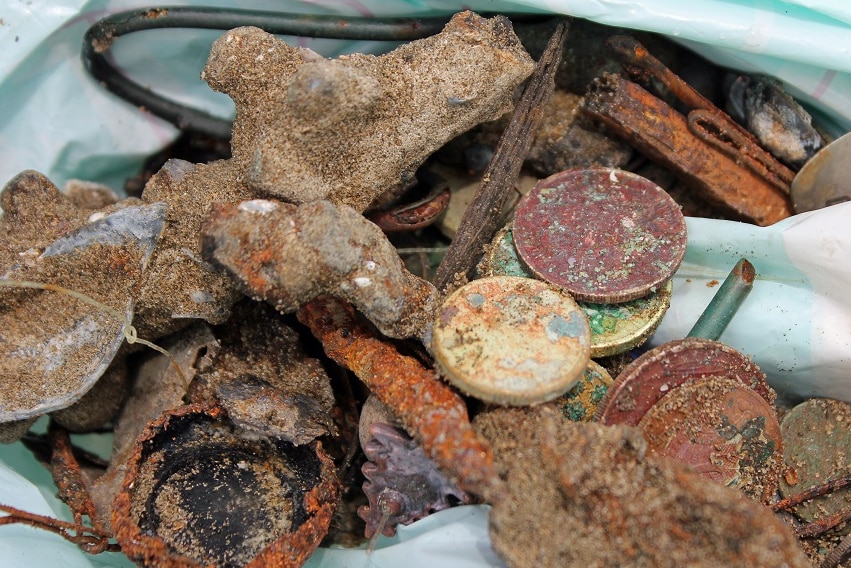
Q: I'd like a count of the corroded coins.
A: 7